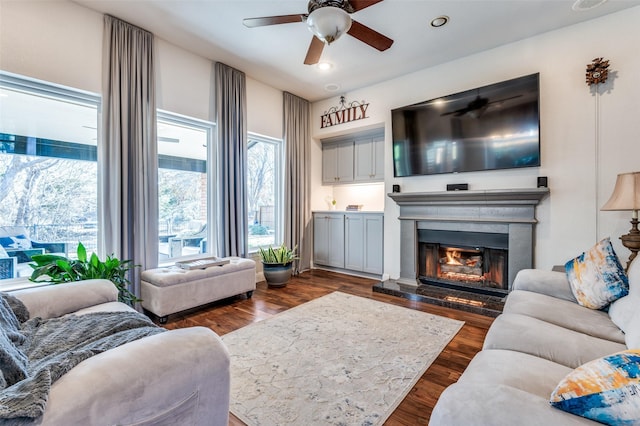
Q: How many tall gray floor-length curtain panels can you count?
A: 3